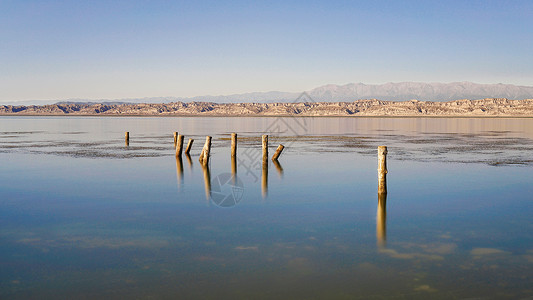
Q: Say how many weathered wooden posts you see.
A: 9